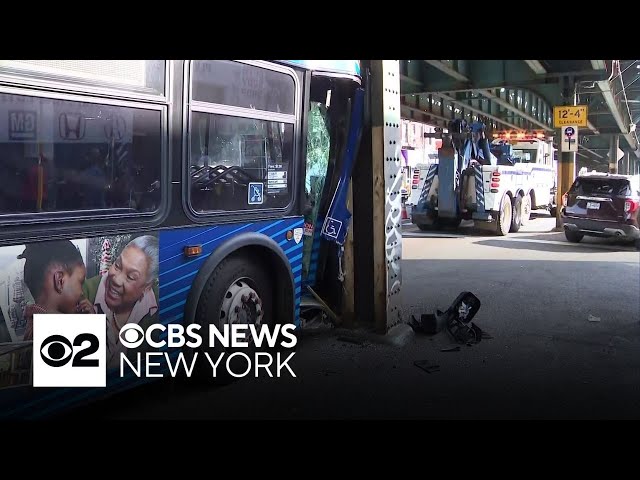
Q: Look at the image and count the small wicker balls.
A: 0